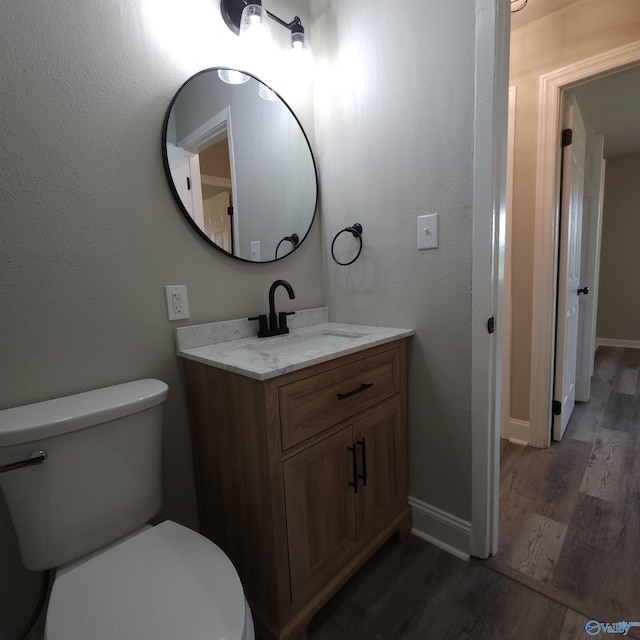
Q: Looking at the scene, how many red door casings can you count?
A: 0